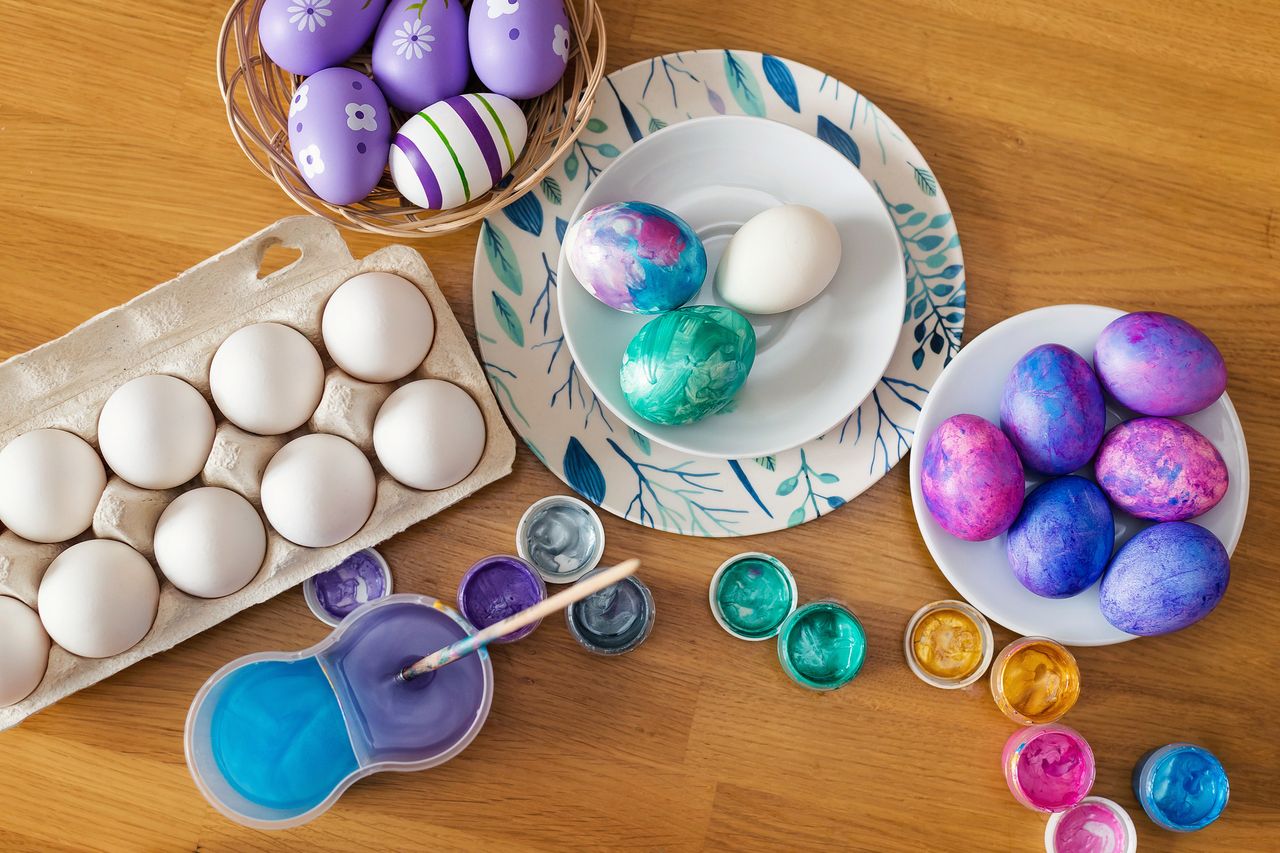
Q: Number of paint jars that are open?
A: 6